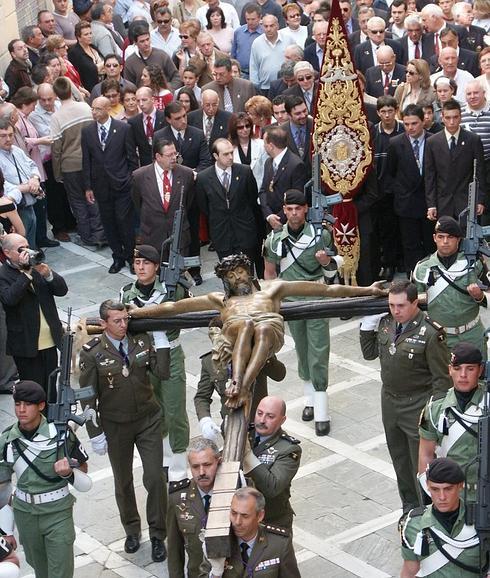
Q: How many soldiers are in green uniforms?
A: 6